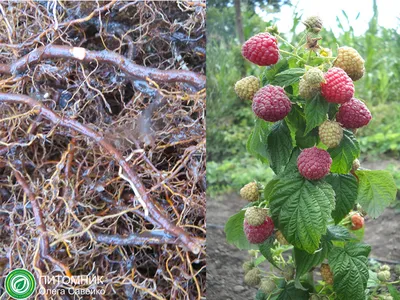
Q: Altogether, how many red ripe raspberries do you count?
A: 6